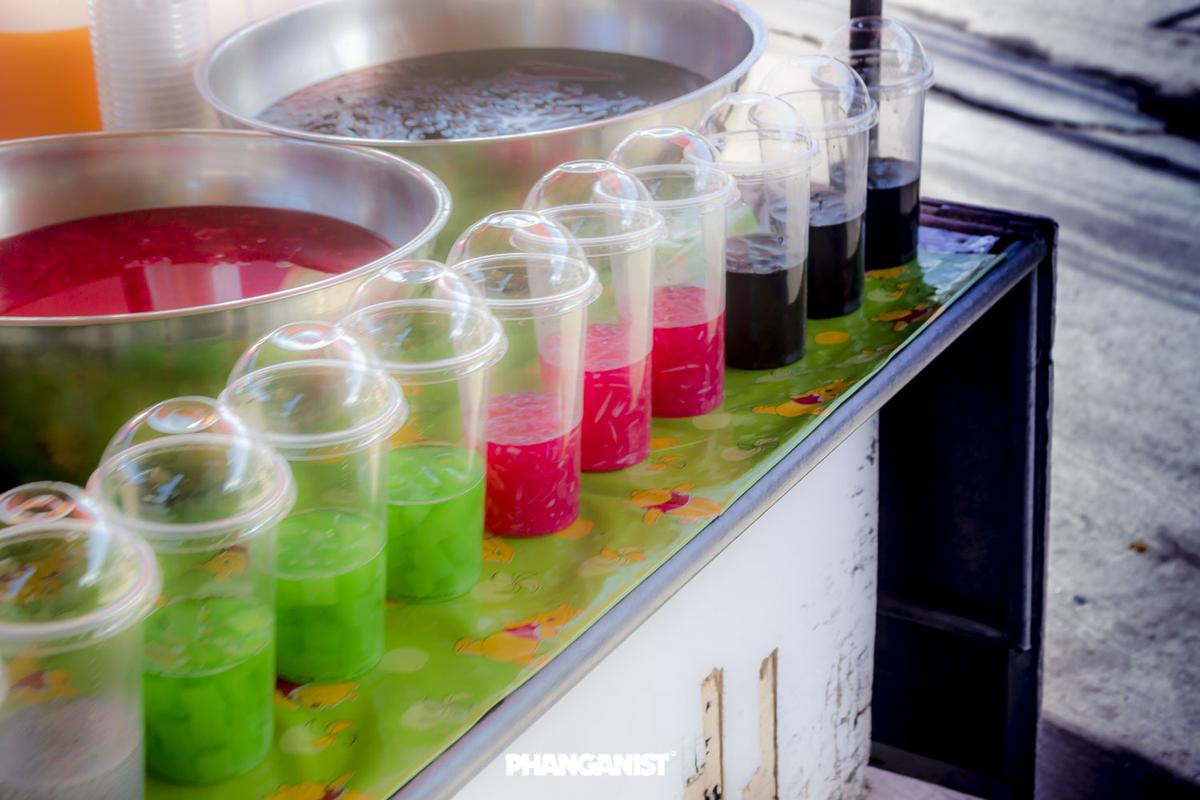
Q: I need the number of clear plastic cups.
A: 10